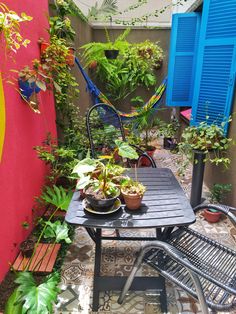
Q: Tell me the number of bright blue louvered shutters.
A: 2